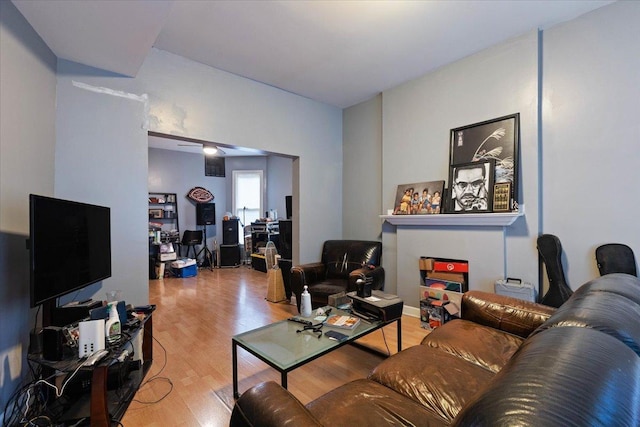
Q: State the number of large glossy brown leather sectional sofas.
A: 1